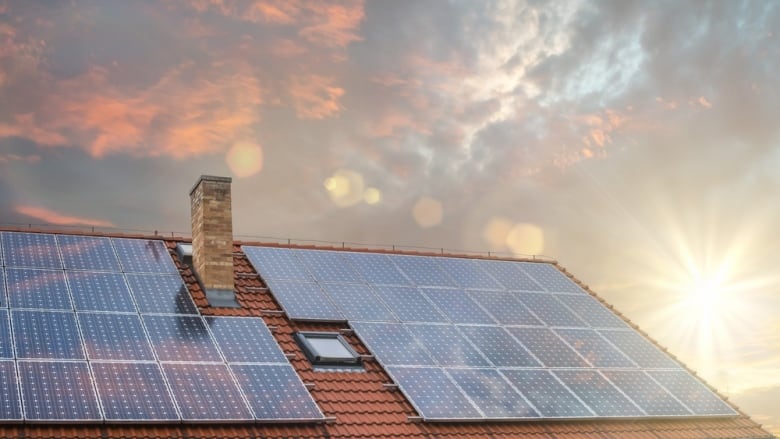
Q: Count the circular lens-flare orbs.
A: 7